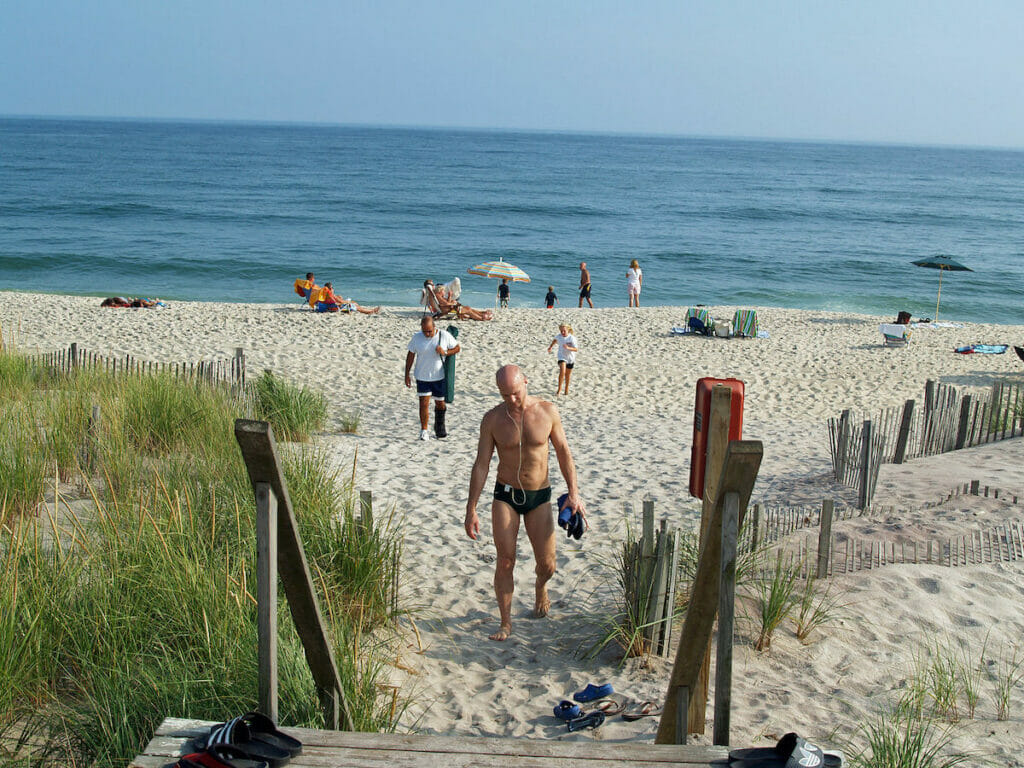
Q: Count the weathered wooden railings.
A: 2